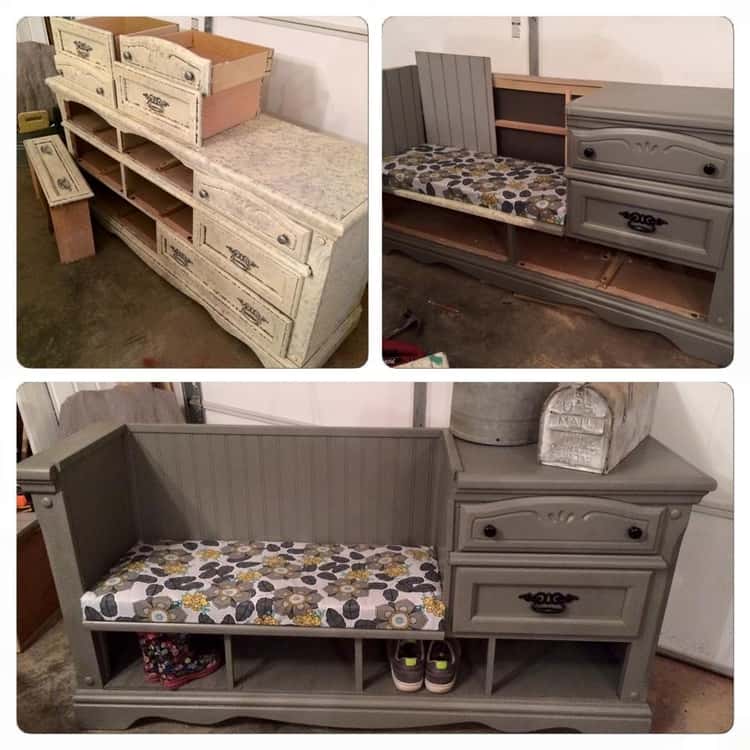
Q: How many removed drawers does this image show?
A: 5